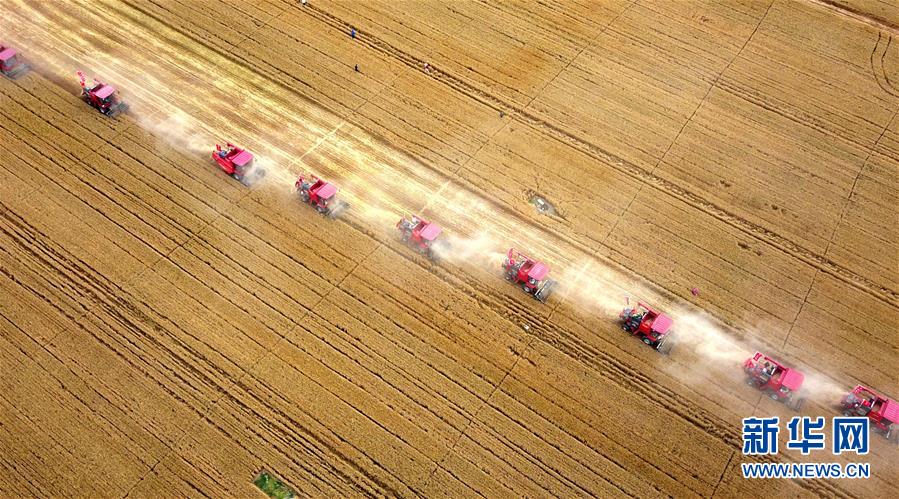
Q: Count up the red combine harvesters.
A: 9